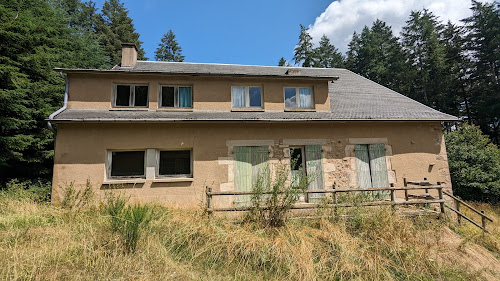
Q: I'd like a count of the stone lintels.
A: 3